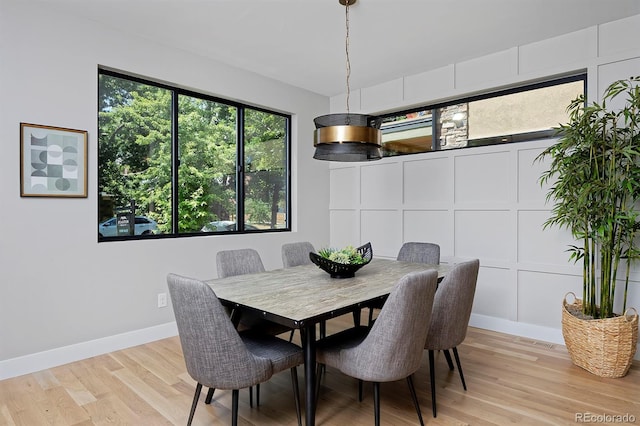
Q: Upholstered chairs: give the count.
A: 6